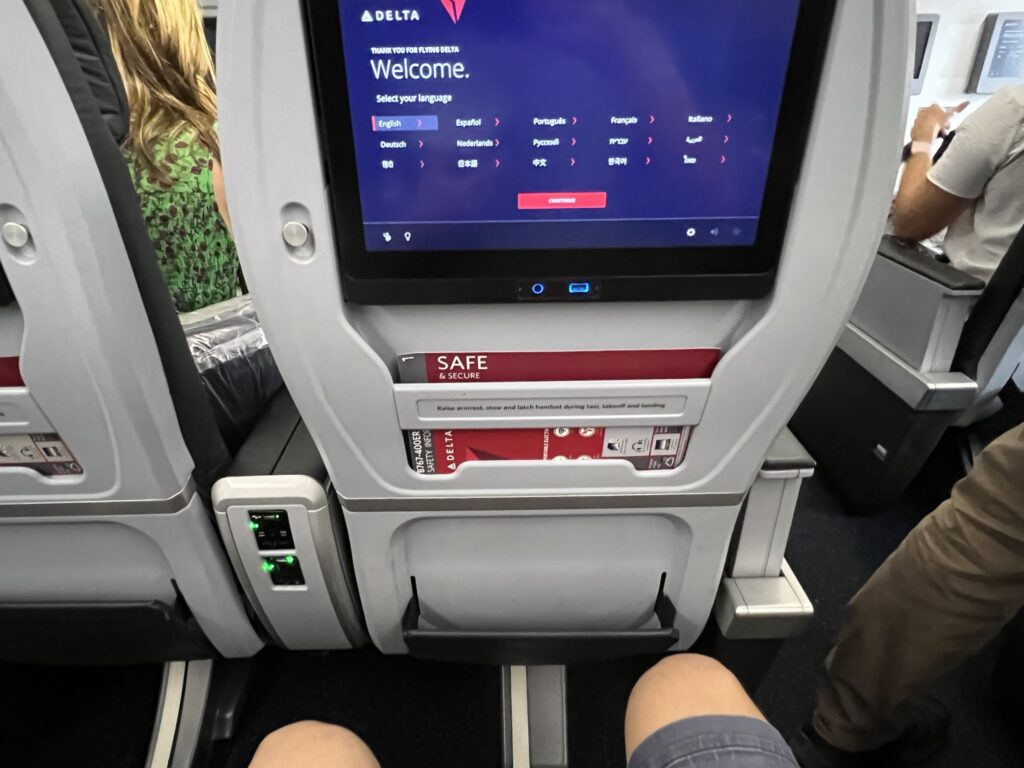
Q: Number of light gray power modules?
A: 1